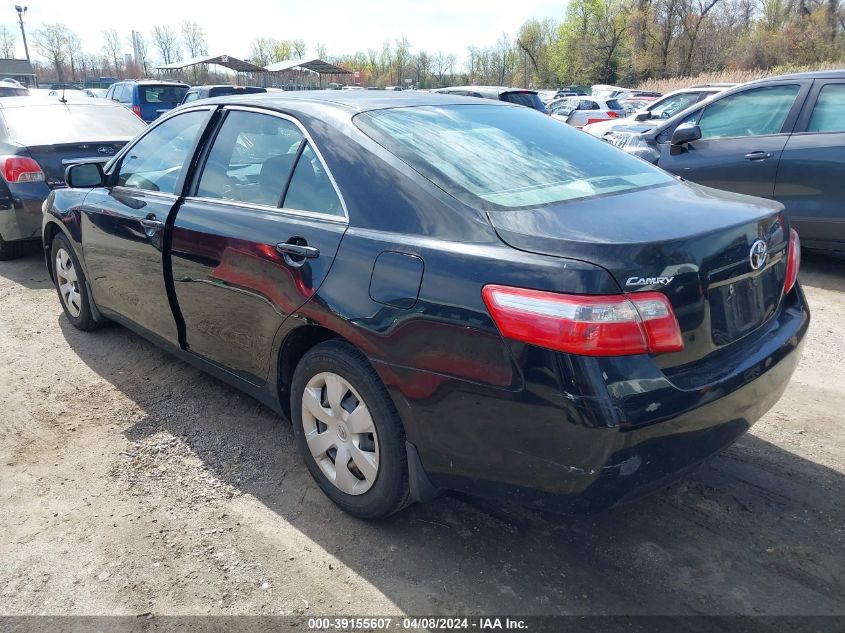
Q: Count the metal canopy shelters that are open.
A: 2